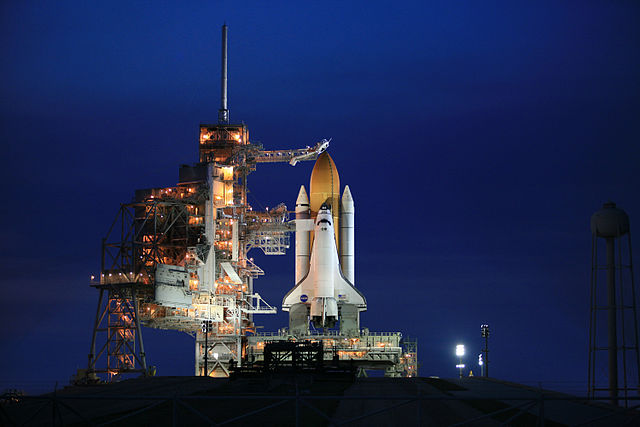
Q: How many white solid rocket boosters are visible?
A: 2